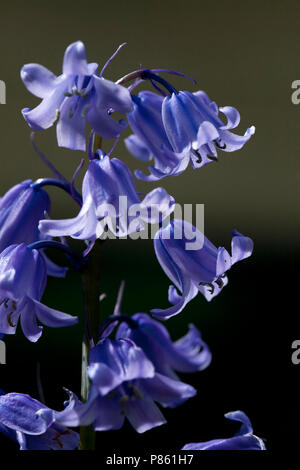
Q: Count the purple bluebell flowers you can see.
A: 11